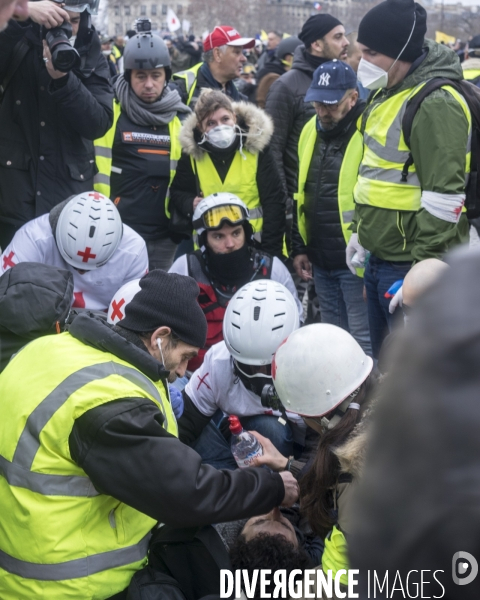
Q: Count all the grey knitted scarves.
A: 1